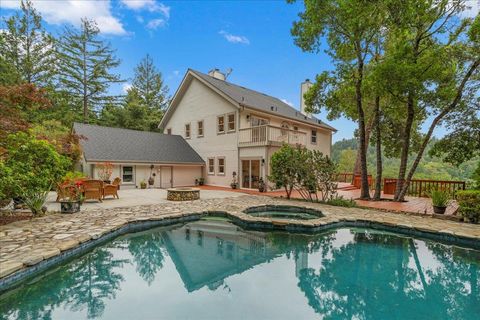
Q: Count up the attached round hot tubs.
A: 1